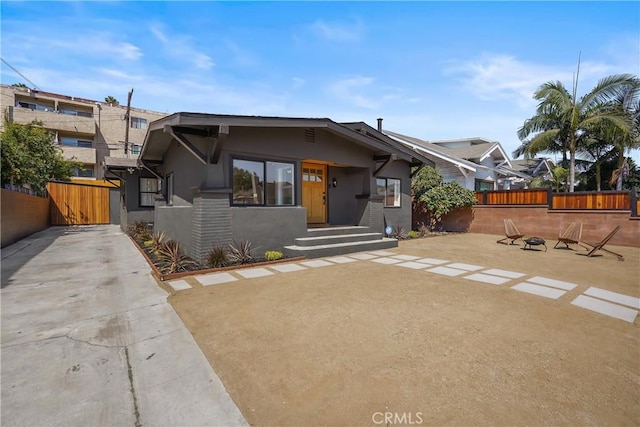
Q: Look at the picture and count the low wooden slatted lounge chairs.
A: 3